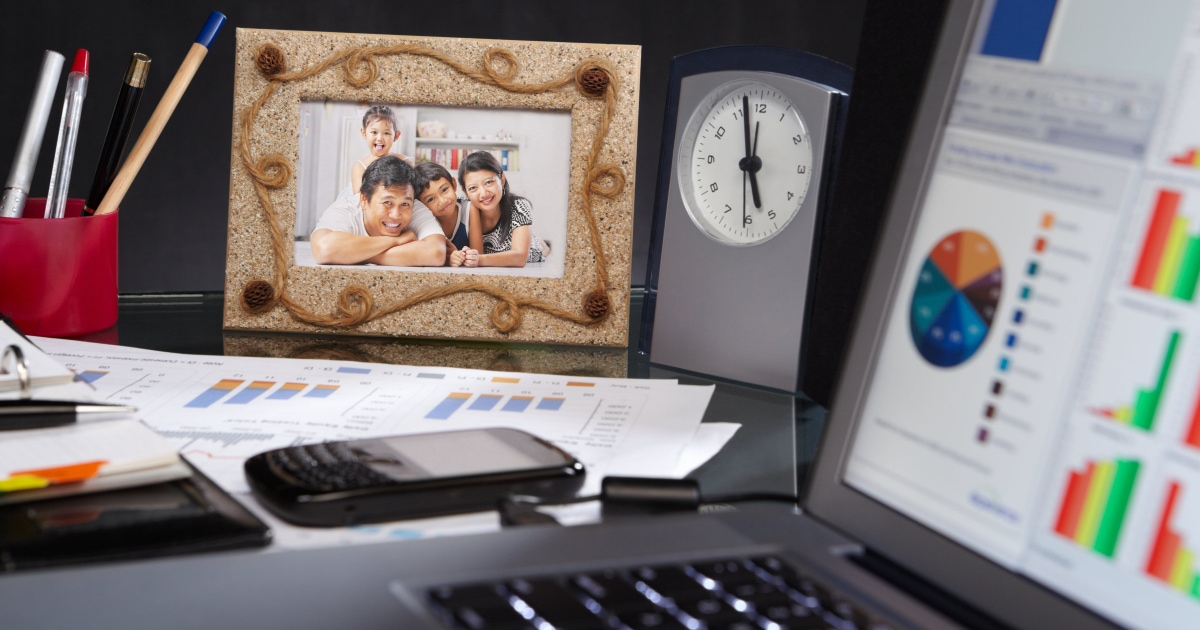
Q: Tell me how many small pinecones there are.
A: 4